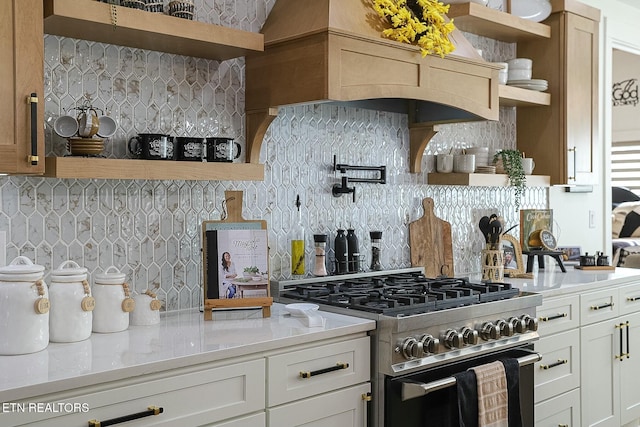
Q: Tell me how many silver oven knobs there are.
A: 8